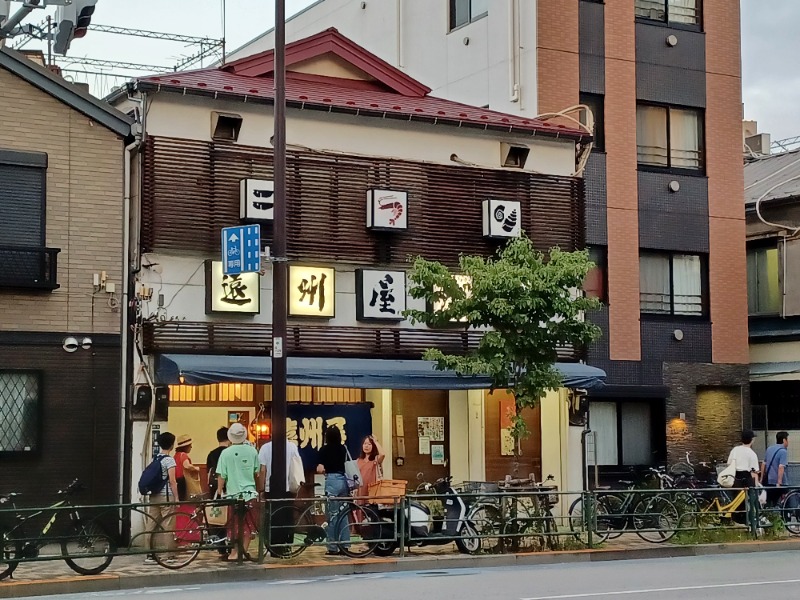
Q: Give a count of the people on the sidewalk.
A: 9